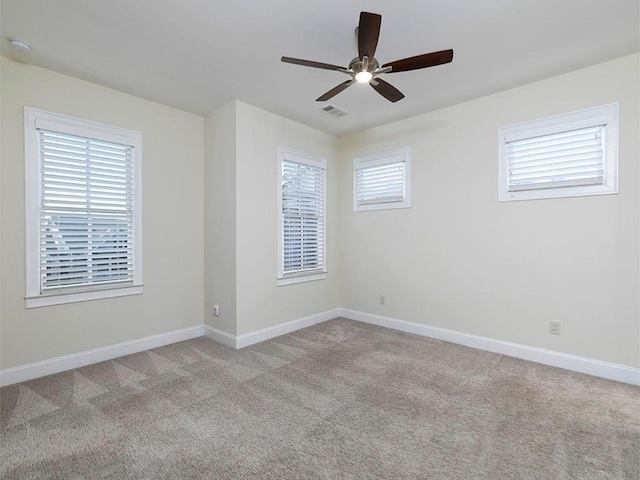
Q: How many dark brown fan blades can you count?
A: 5